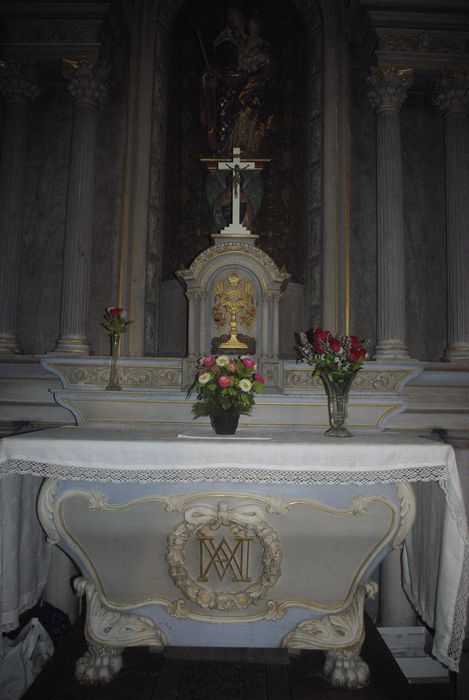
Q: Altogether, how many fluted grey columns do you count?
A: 4